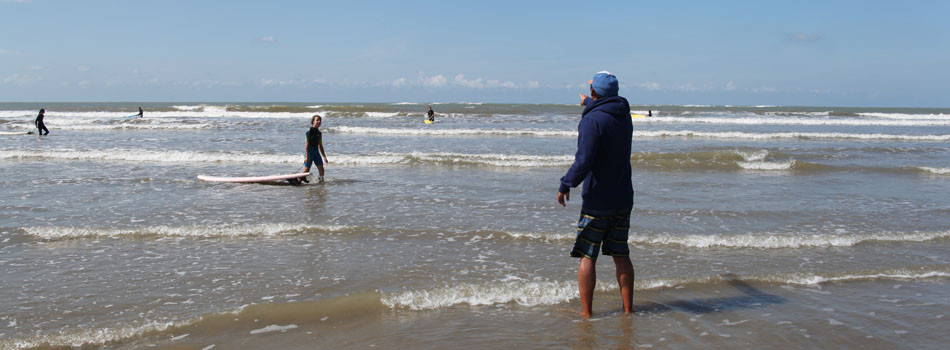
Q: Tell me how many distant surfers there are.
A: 4